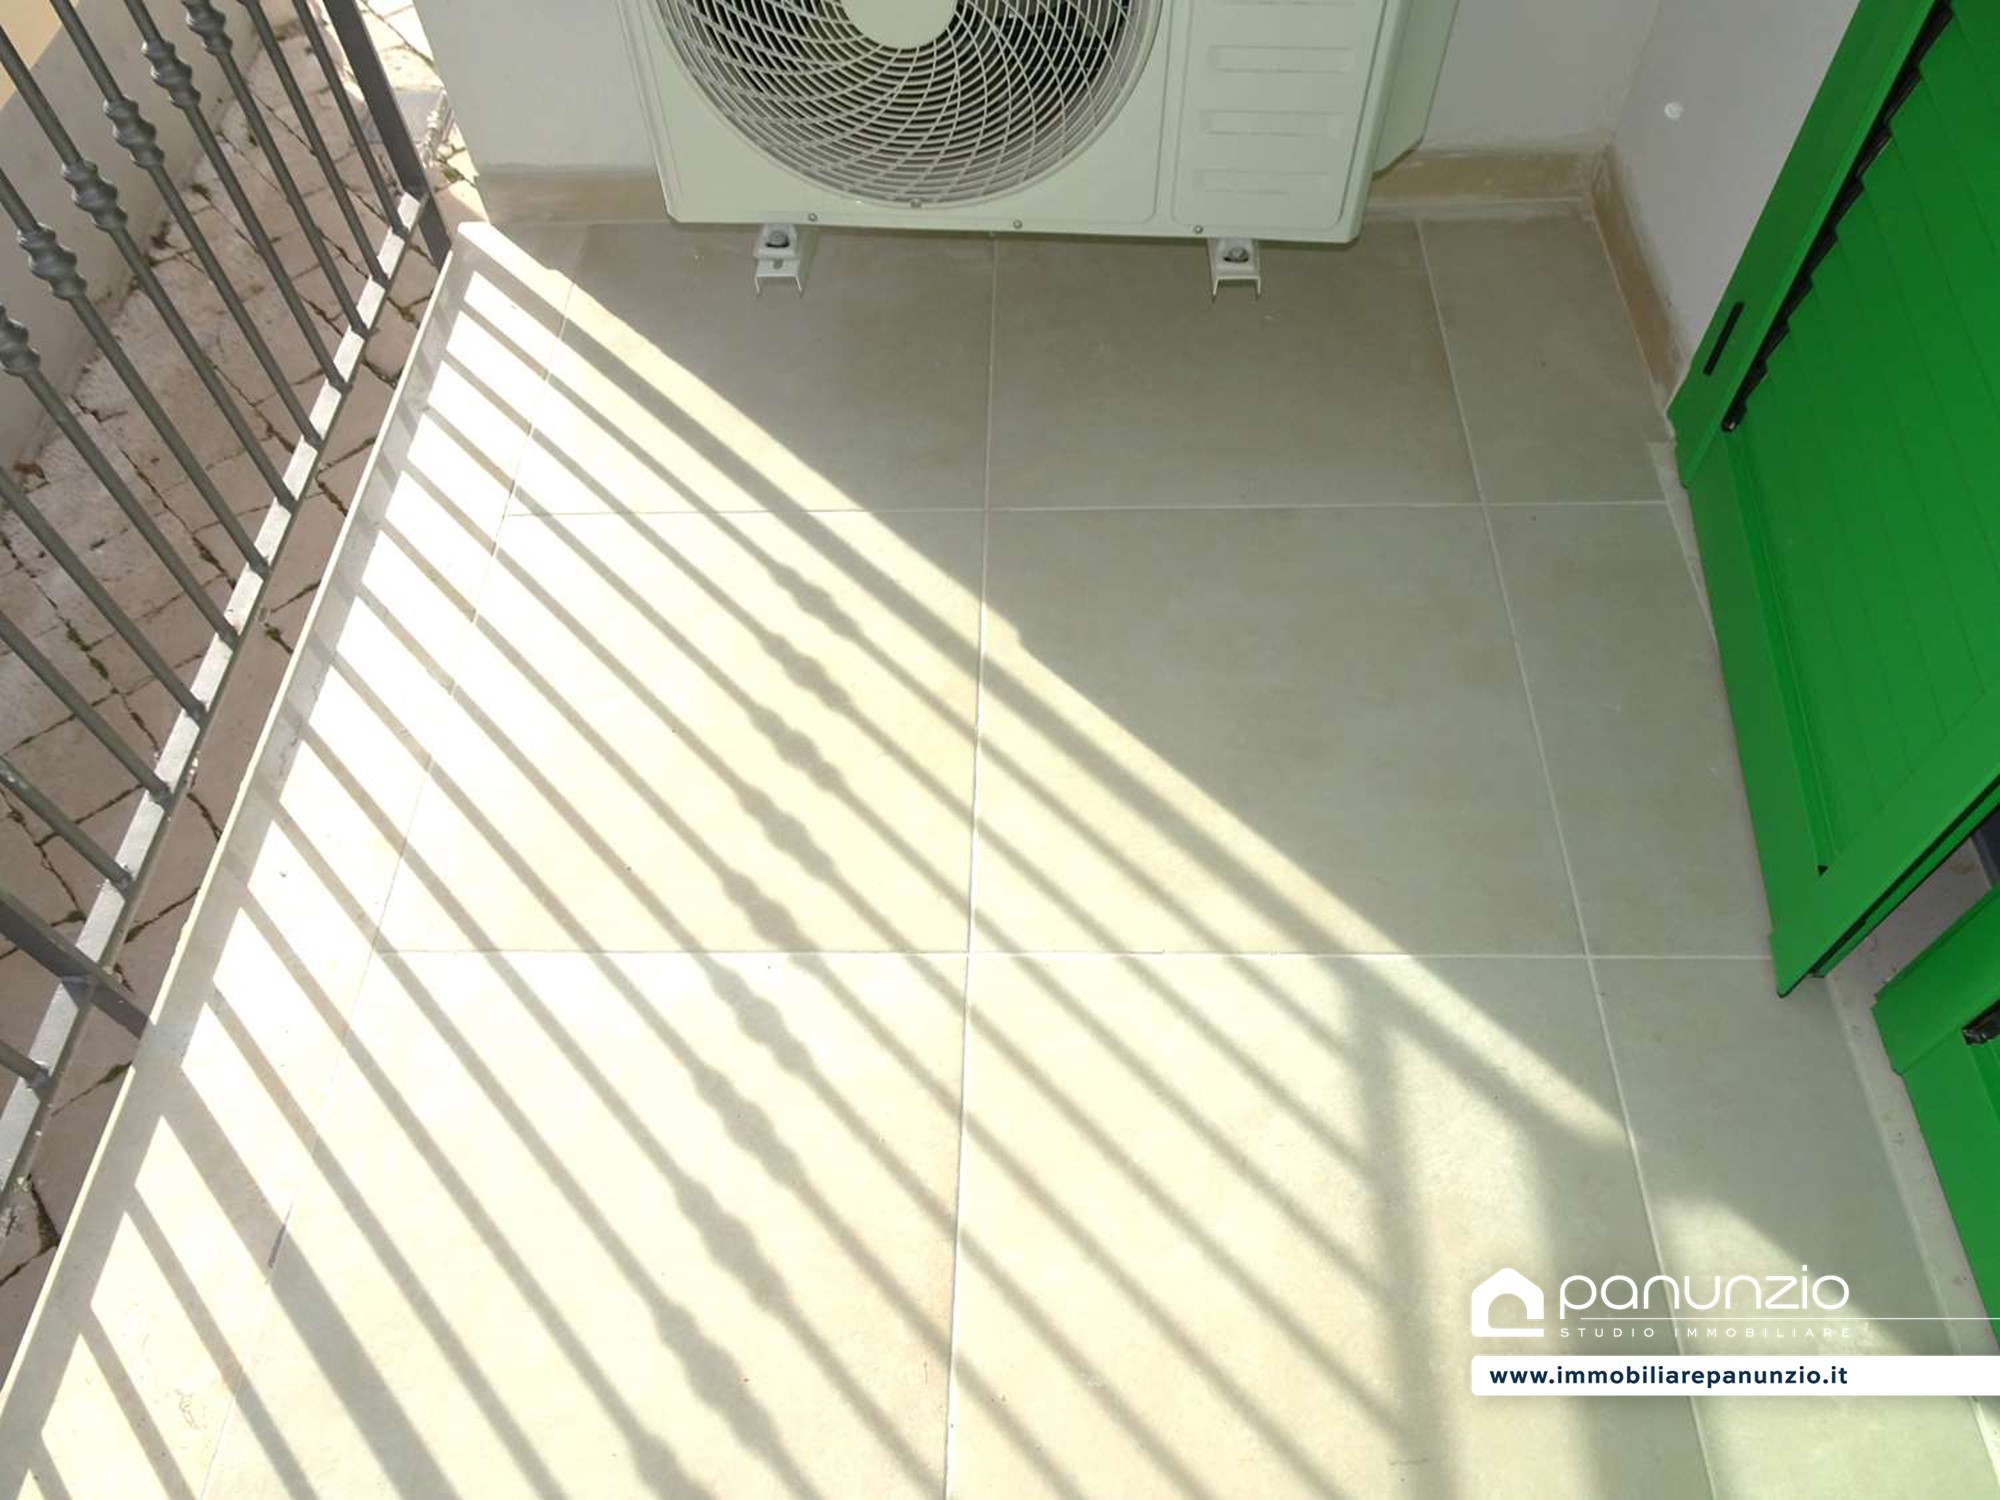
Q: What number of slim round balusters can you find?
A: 12